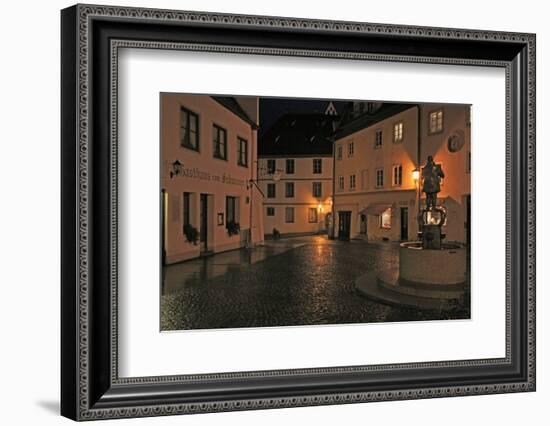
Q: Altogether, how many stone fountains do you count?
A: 1